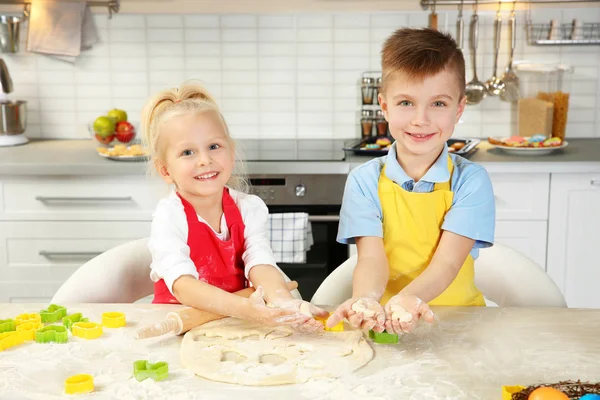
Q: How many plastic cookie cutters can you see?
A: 14